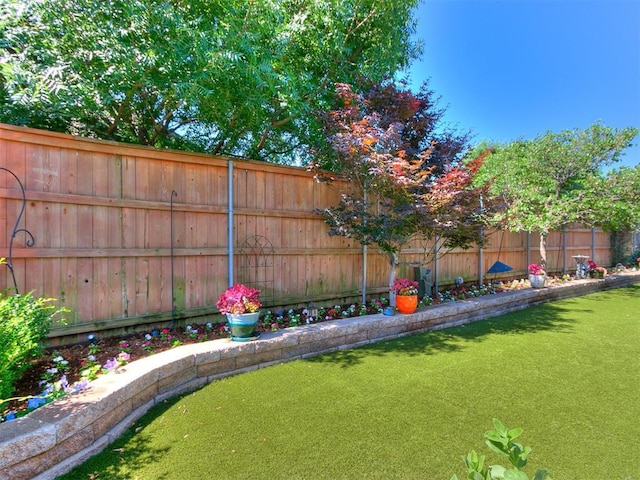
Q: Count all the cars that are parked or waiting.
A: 0